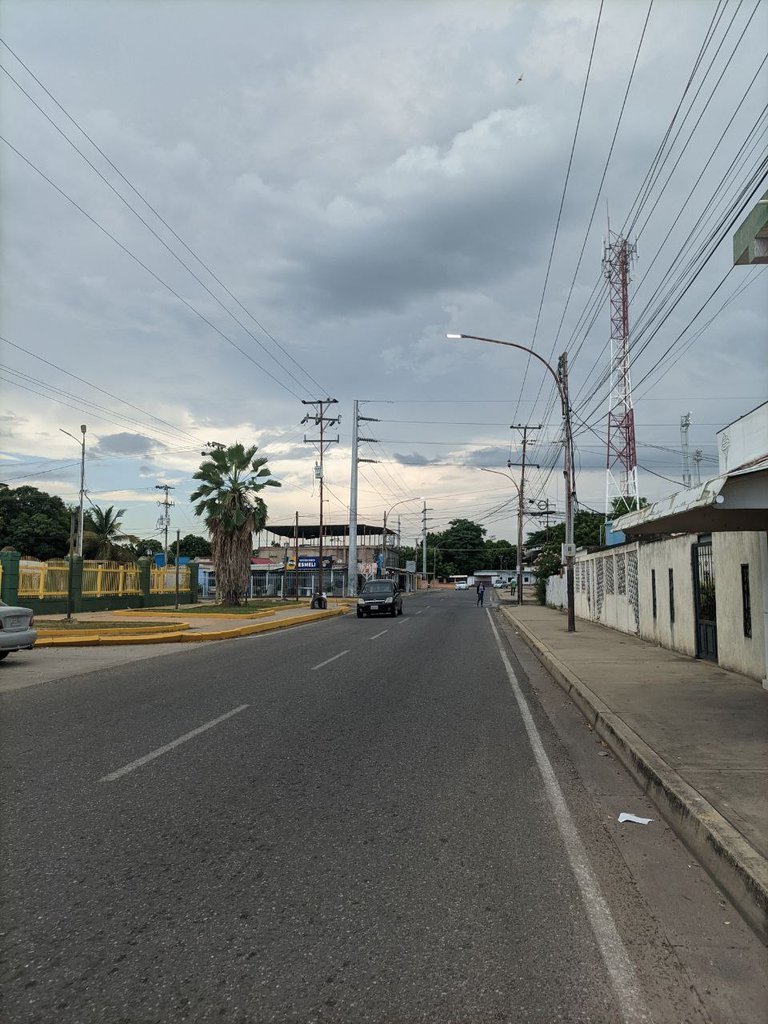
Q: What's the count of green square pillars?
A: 4